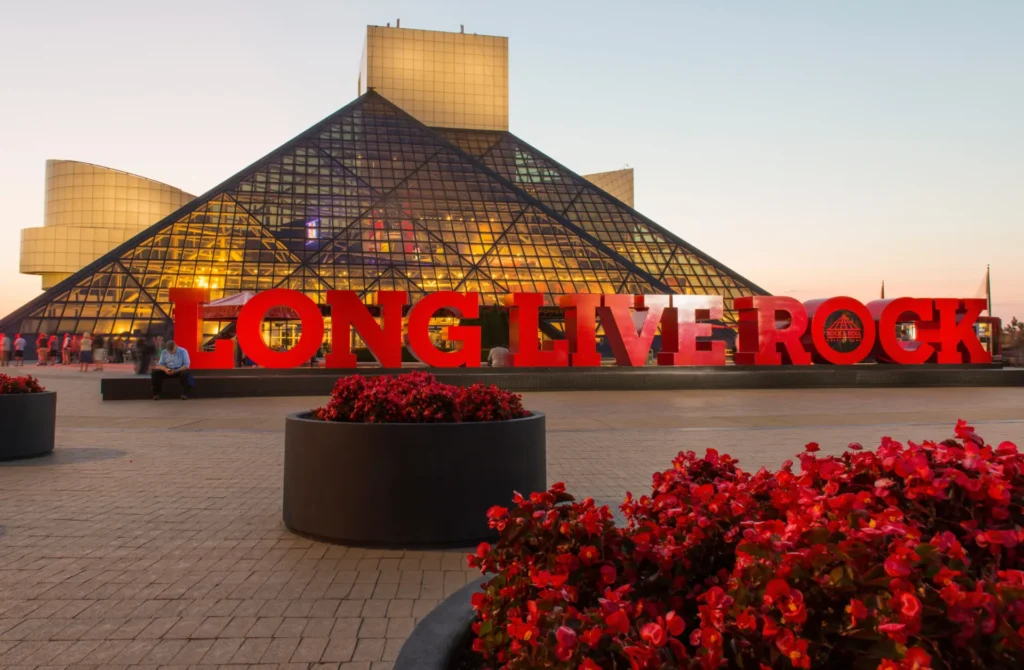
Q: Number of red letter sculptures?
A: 12